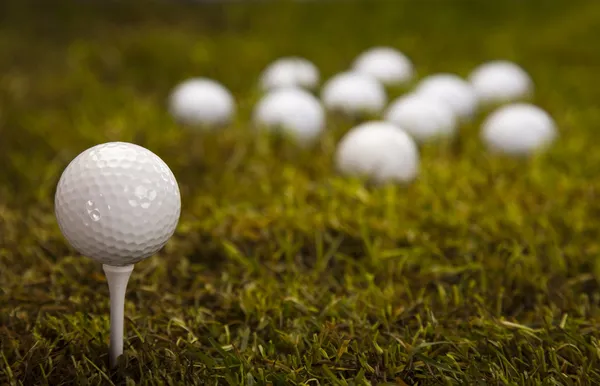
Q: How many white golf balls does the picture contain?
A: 11